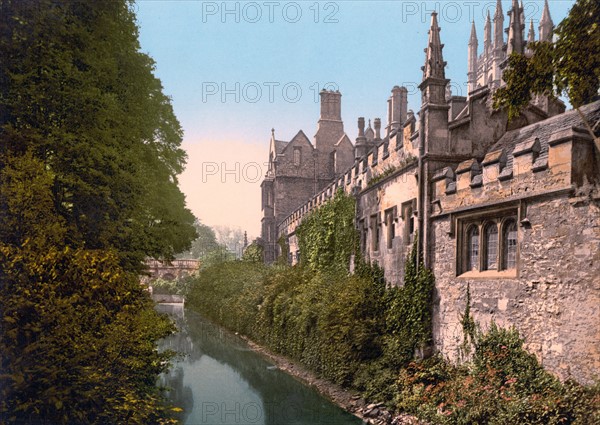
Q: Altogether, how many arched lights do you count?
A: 3